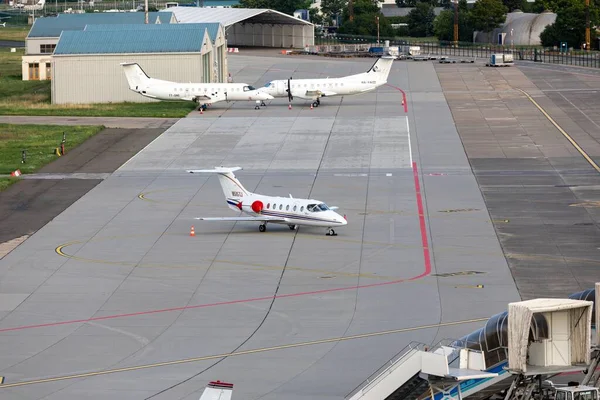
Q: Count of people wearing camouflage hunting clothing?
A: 0